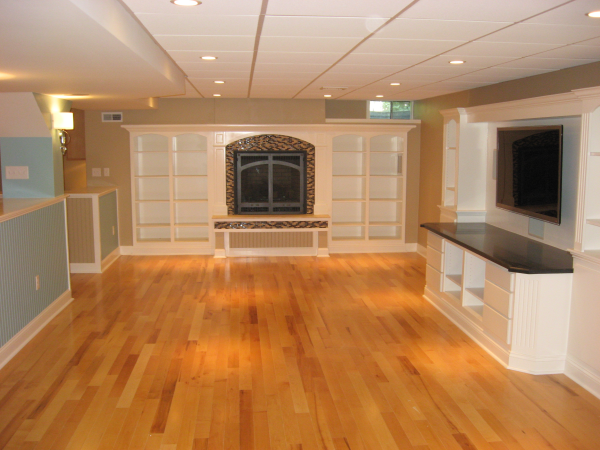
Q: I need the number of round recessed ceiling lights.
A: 9